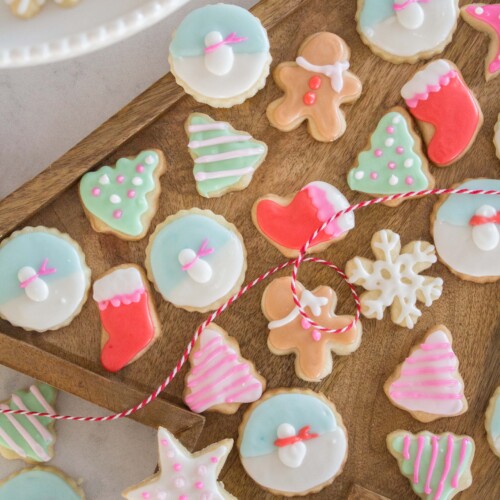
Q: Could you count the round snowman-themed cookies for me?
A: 6